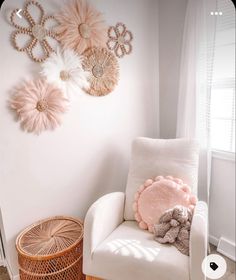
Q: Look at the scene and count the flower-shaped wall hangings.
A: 6